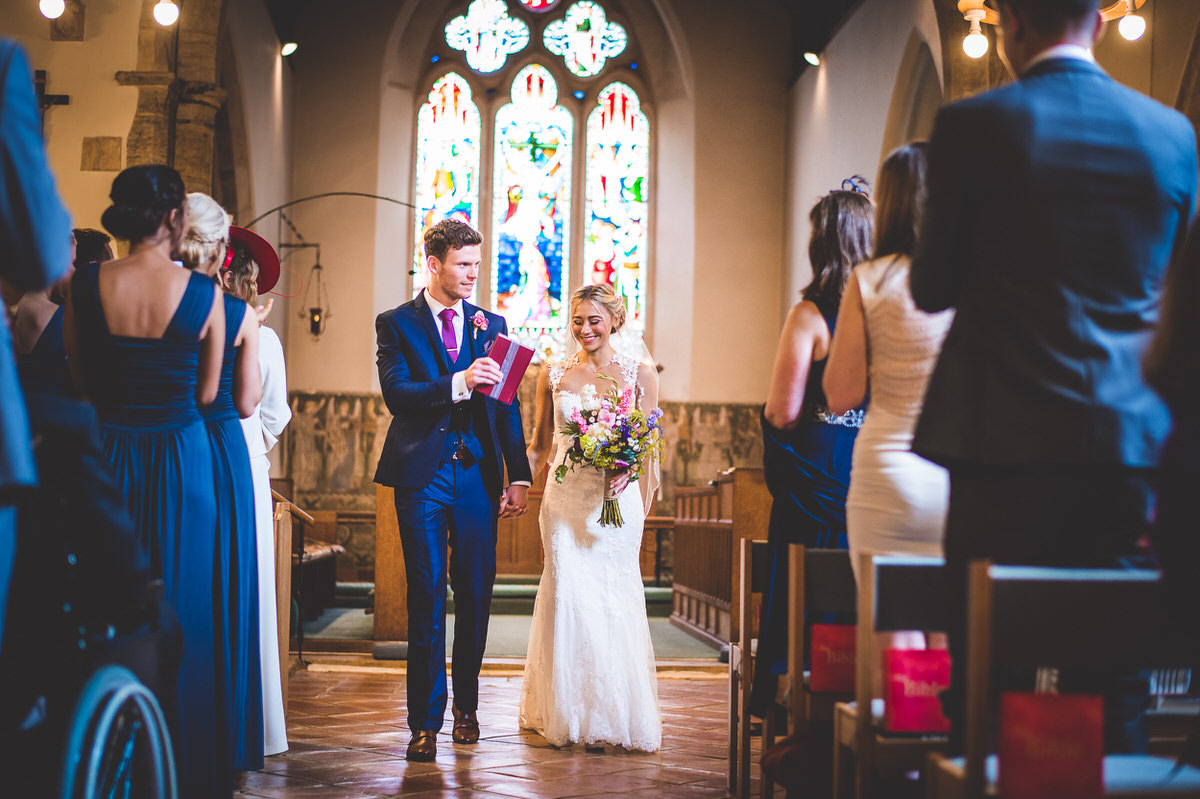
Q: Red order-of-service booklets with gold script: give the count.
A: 3